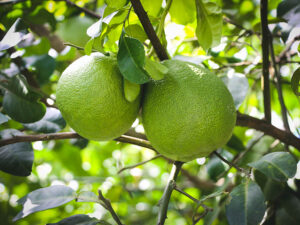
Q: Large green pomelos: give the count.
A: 2